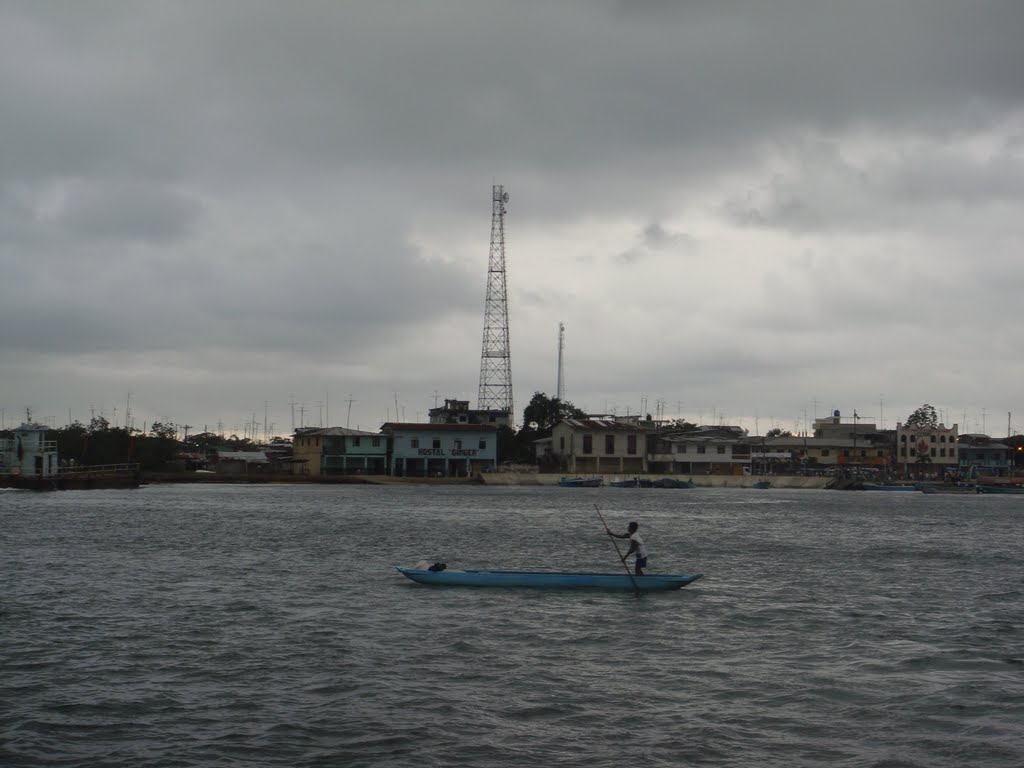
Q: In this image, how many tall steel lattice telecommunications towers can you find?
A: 2